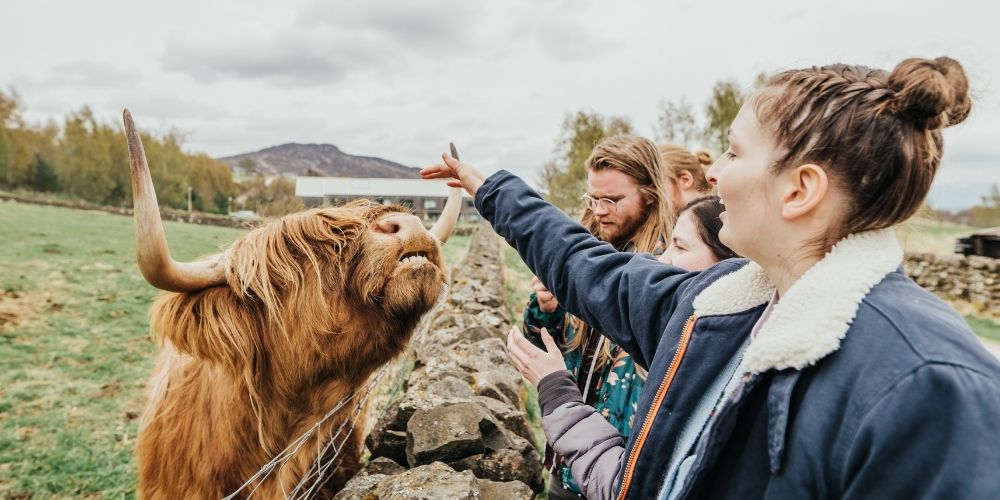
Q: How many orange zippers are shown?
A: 1